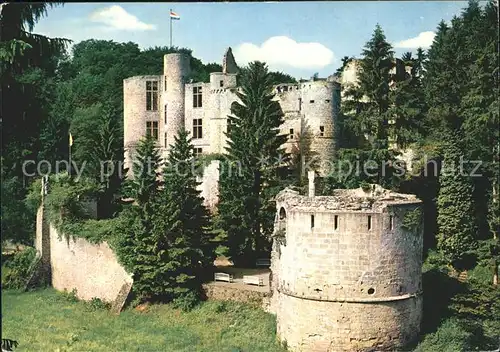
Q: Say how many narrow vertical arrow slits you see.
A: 4